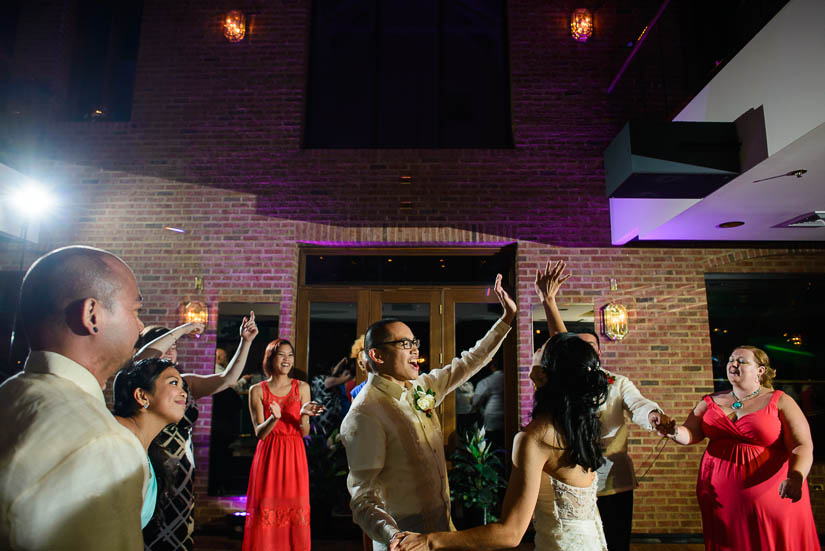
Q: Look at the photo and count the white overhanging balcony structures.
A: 1